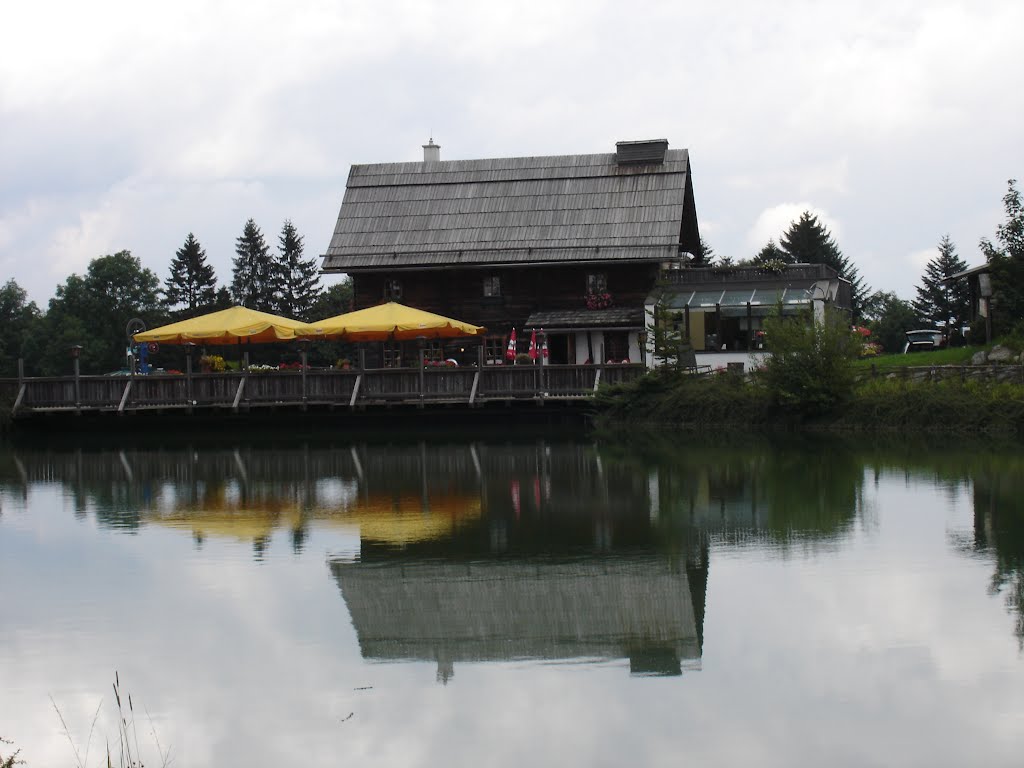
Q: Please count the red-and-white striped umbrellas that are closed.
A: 3